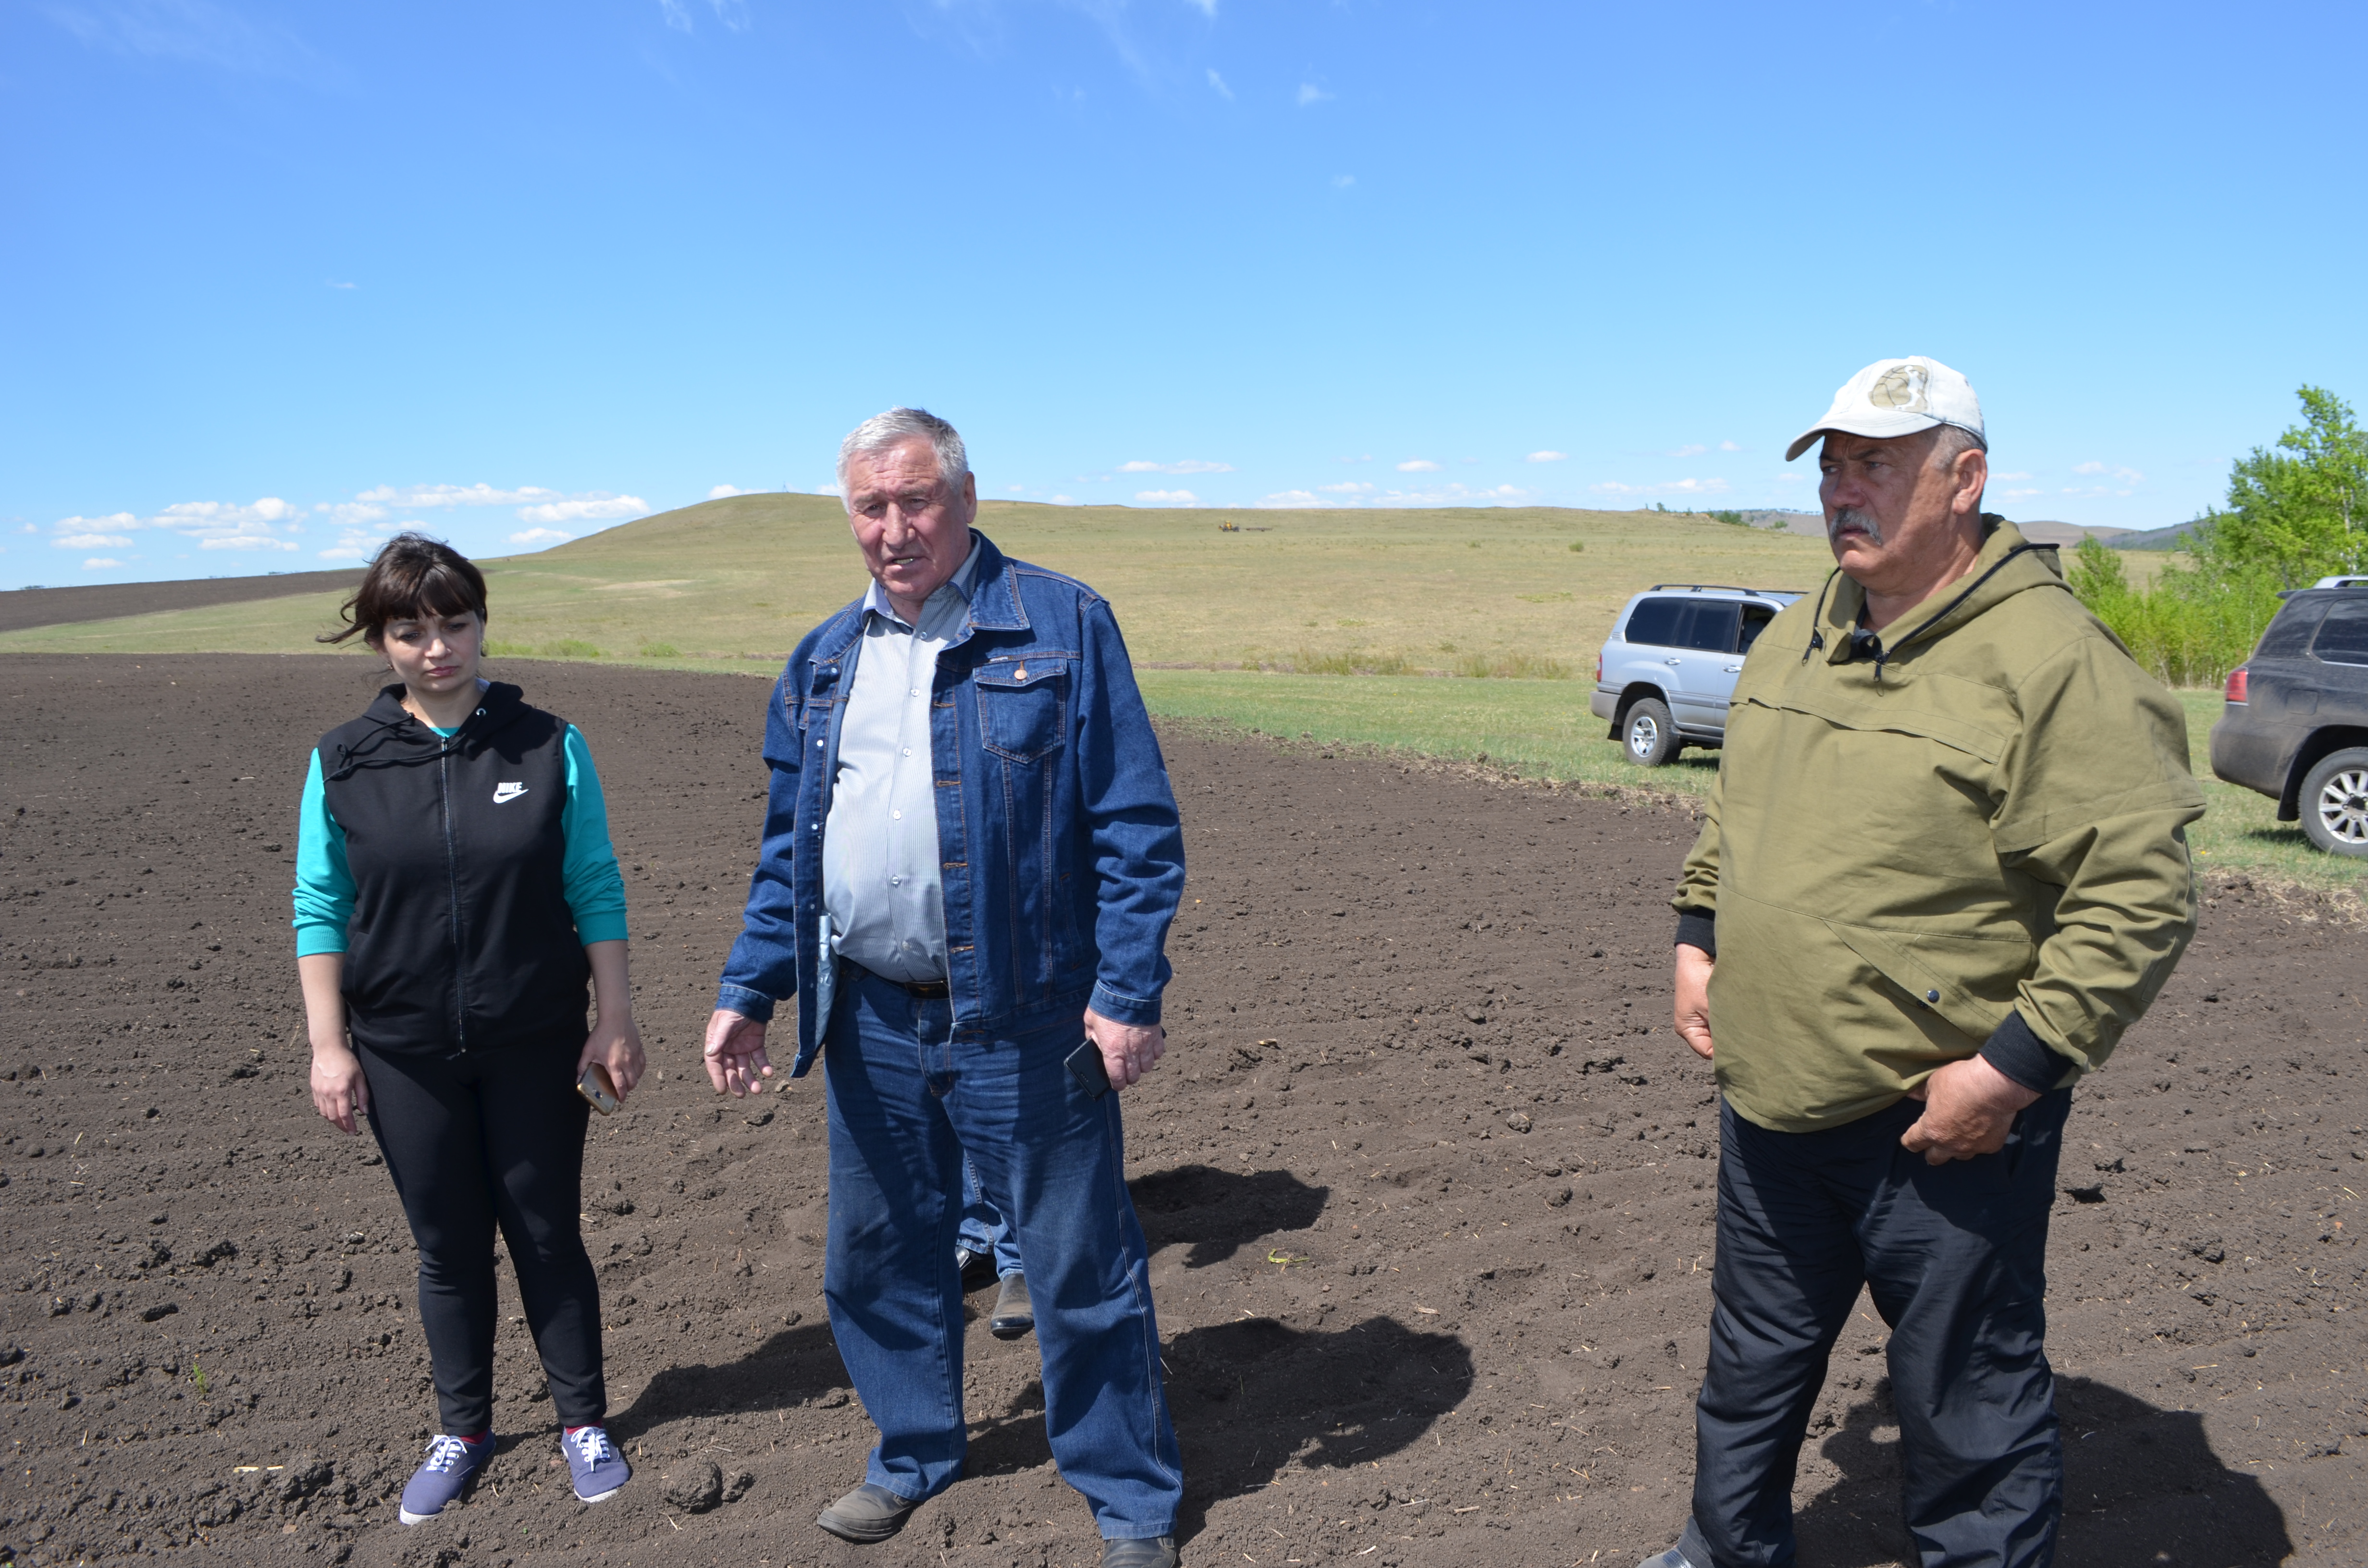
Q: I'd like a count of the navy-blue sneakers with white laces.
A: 2